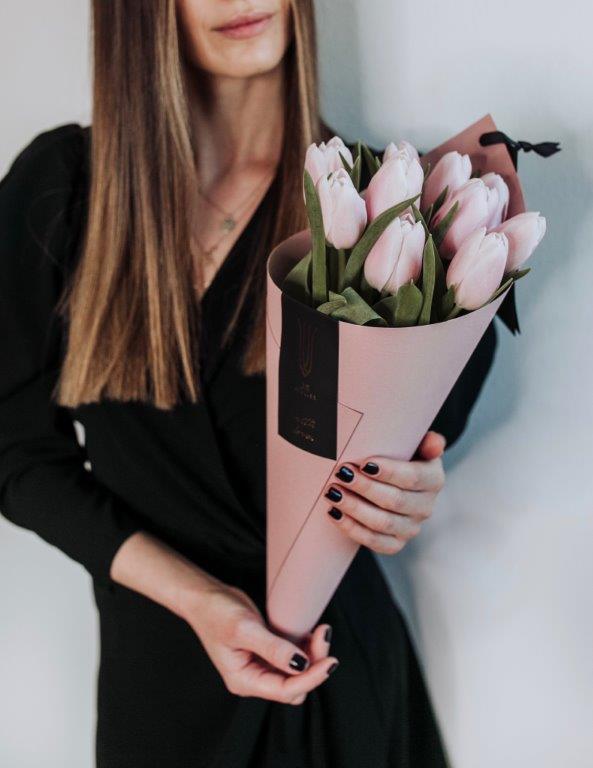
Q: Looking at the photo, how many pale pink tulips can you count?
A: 10